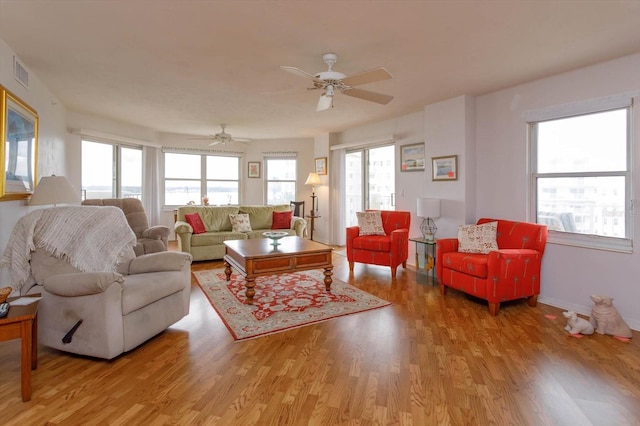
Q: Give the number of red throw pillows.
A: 2